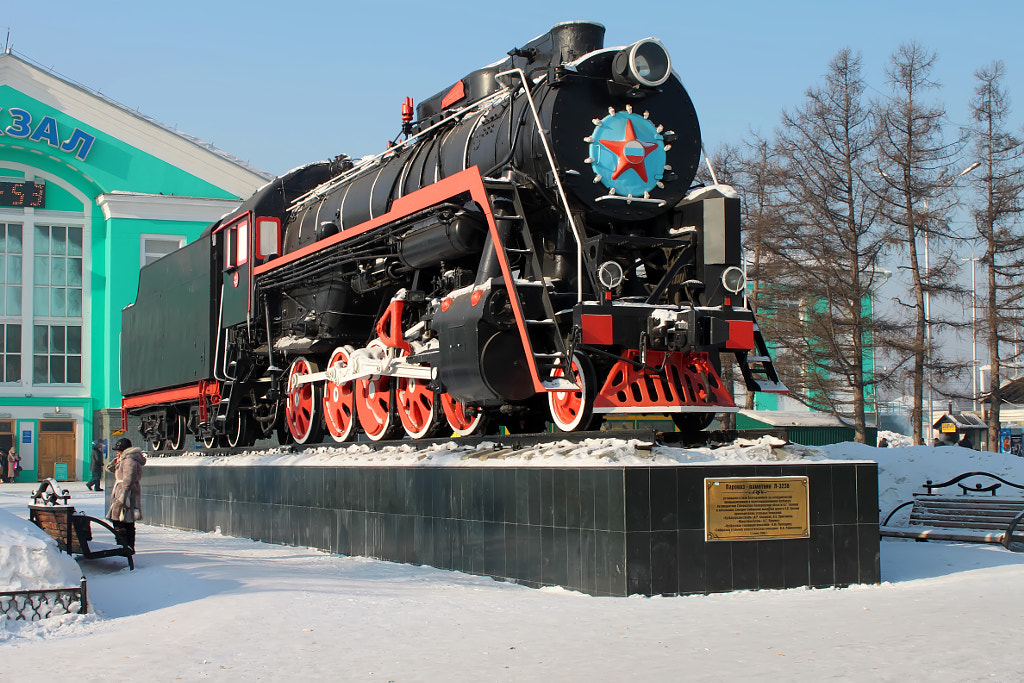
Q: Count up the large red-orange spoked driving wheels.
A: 5